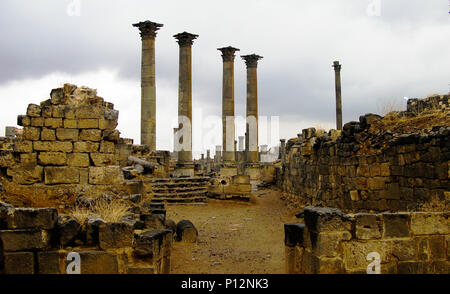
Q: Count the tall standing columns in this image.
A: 5